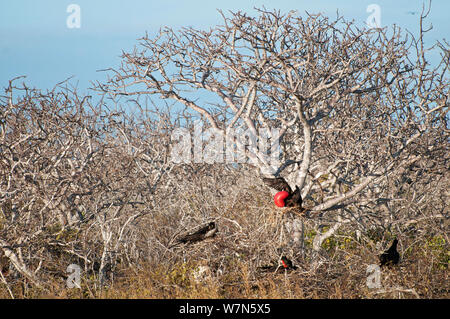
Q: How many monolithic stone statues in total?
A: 0